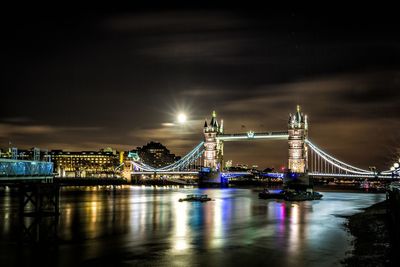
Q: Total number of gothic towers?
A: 2